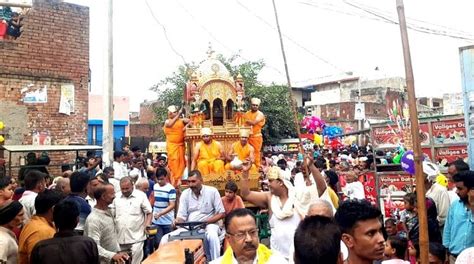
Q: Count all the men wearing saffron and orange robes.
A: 4